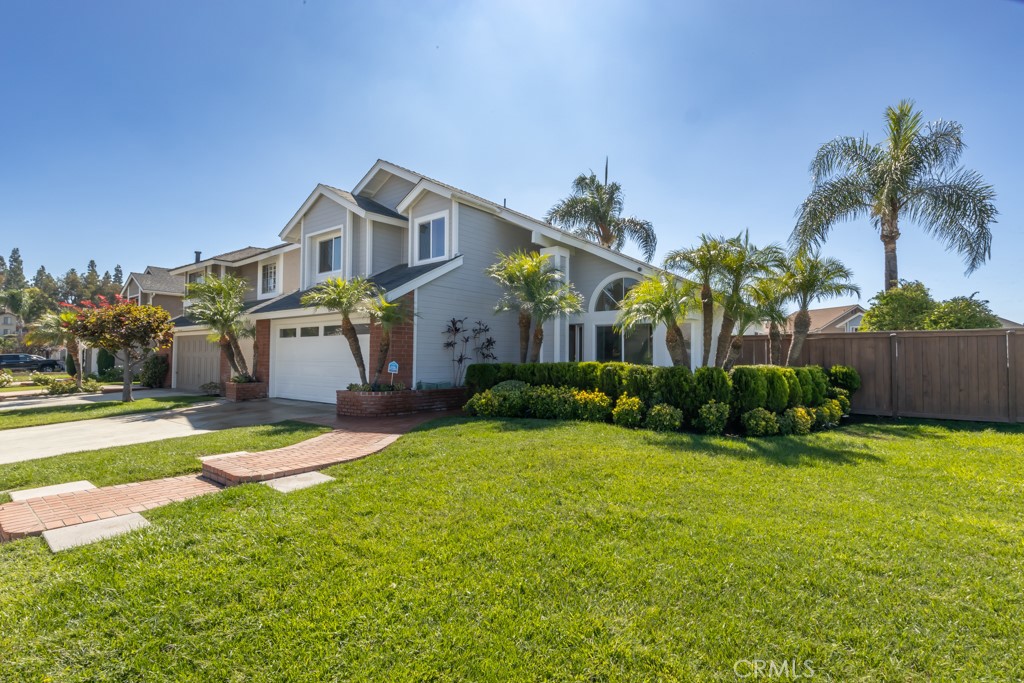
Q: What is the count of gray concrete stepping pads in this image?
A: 4